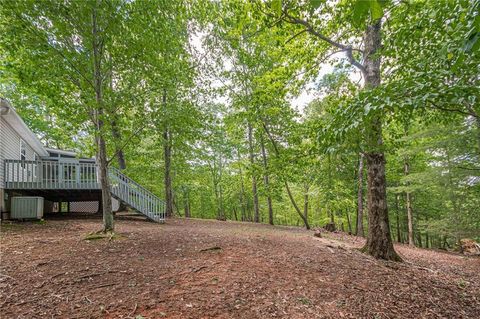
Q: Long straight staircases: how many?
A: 1